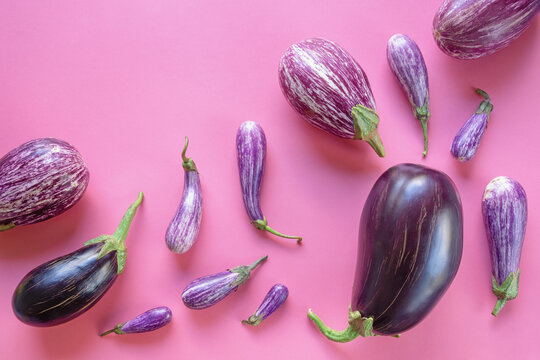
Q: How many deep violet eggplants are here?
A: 2